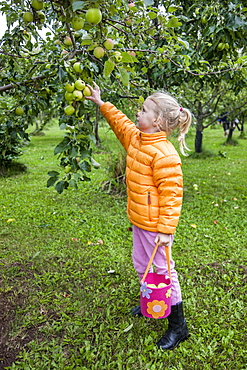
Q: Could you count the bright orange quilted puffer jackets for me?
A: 1